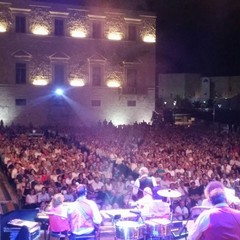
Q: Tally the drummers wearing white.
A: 1